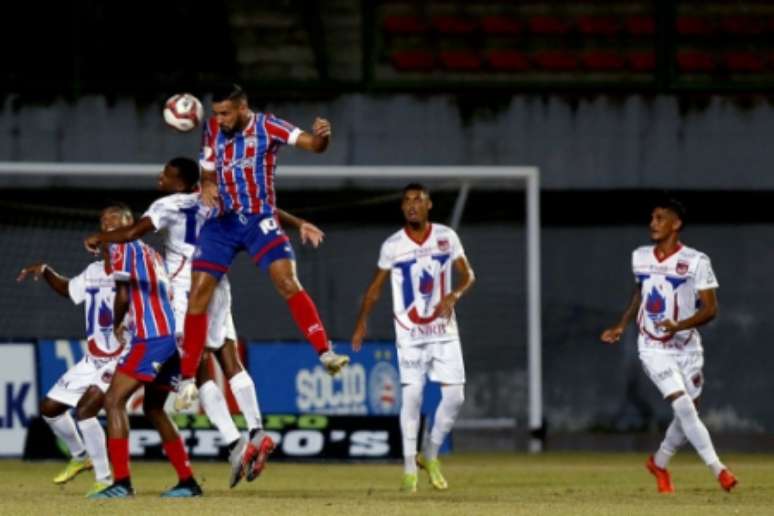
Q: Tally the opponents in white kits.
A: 4